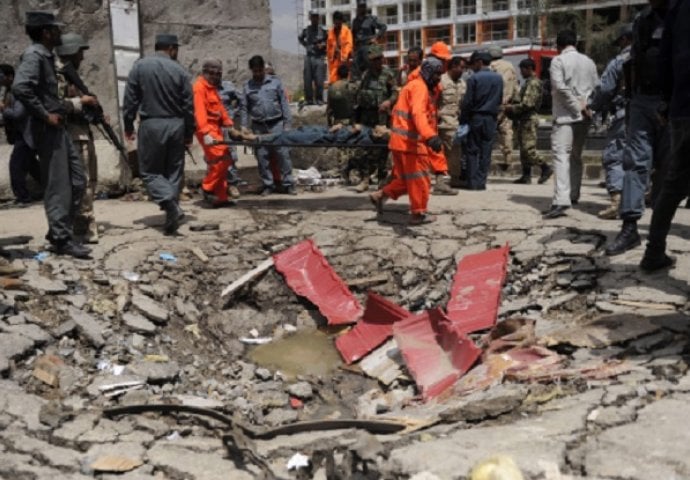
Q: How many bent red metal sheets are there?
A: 4